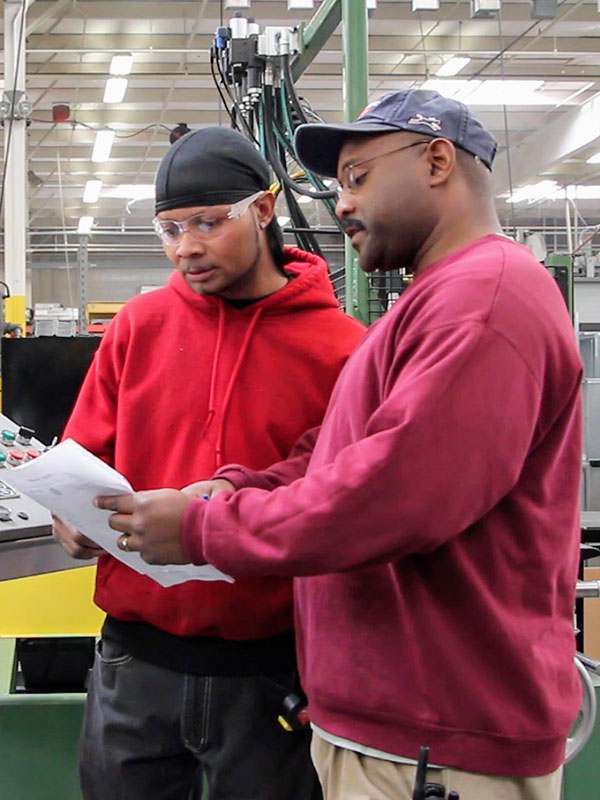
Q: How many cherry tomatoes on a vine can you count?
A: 0